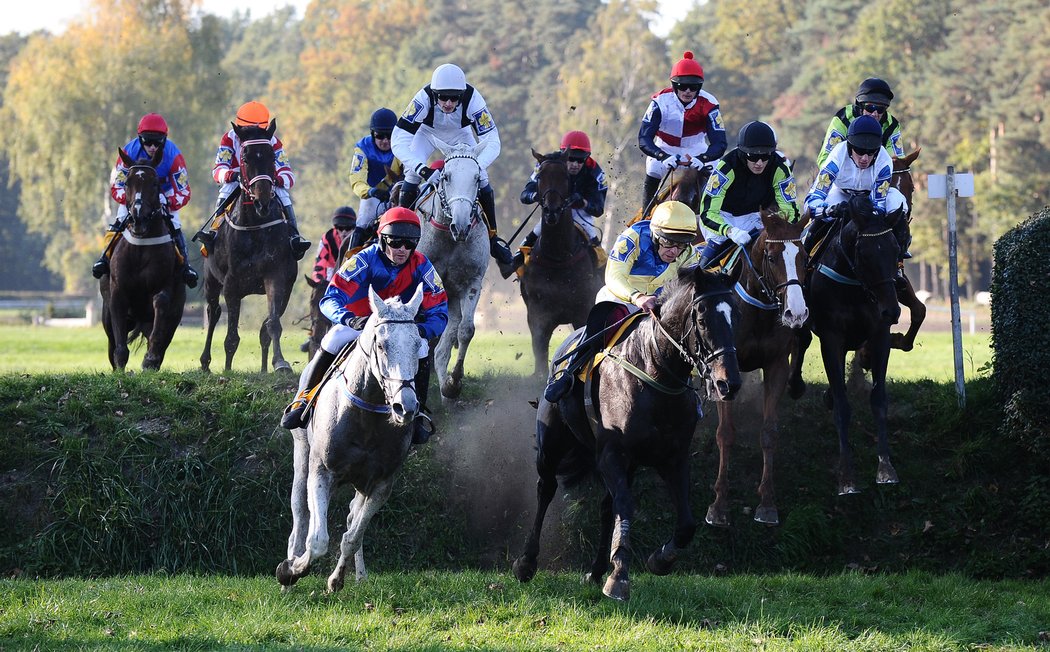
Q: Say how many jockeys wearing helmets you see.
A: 12